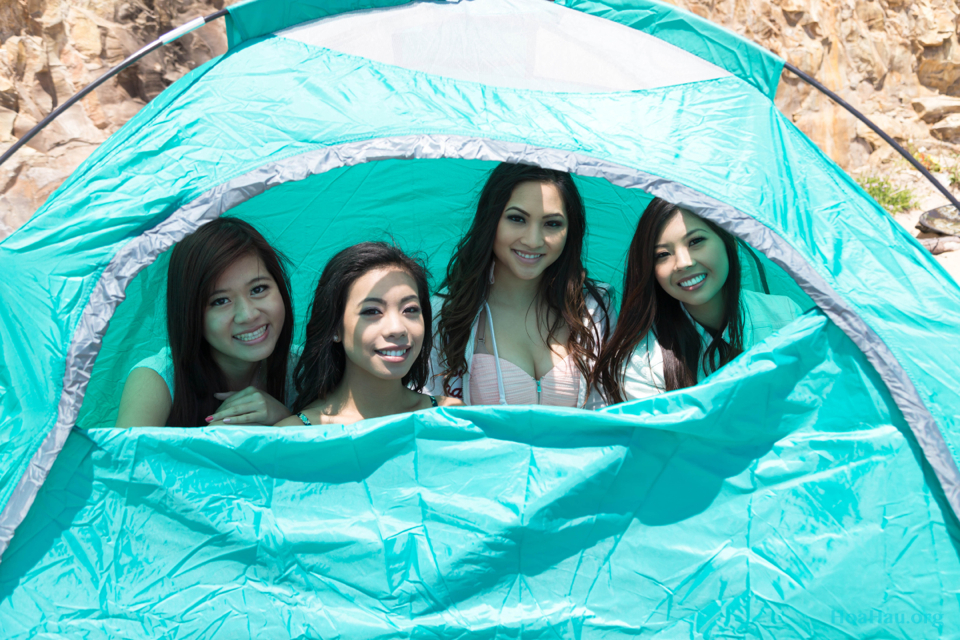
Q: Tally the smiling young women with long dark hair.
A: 4